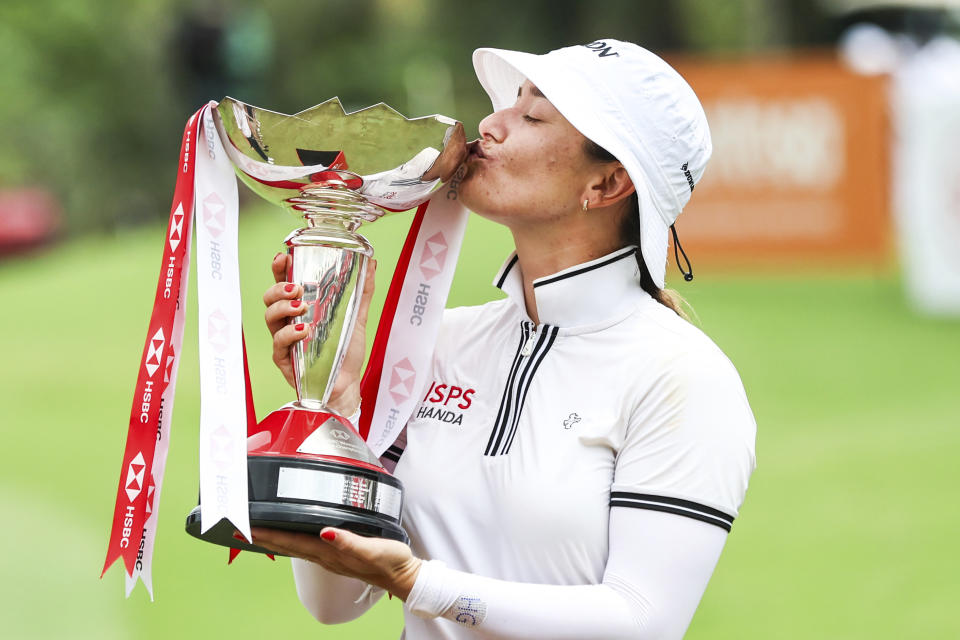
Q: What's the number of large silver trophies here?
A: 1